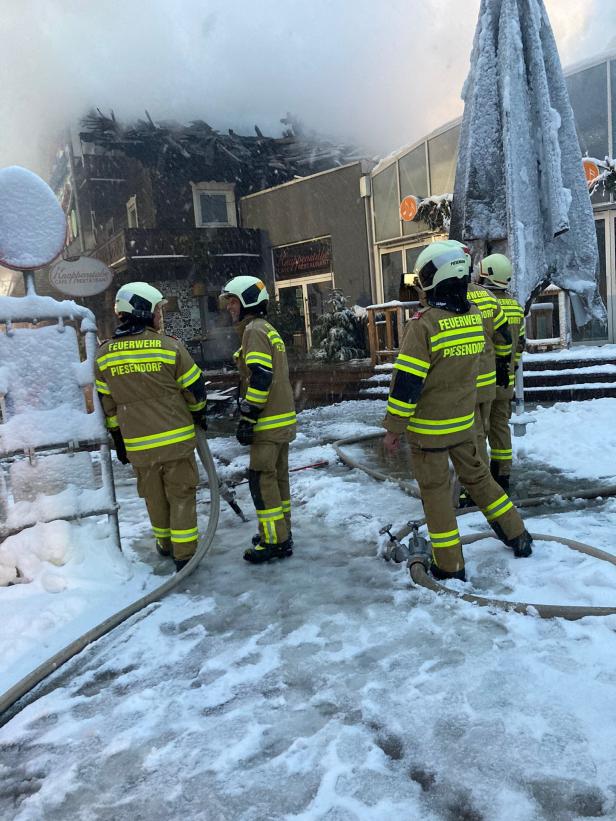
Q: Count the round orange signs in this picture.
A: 2